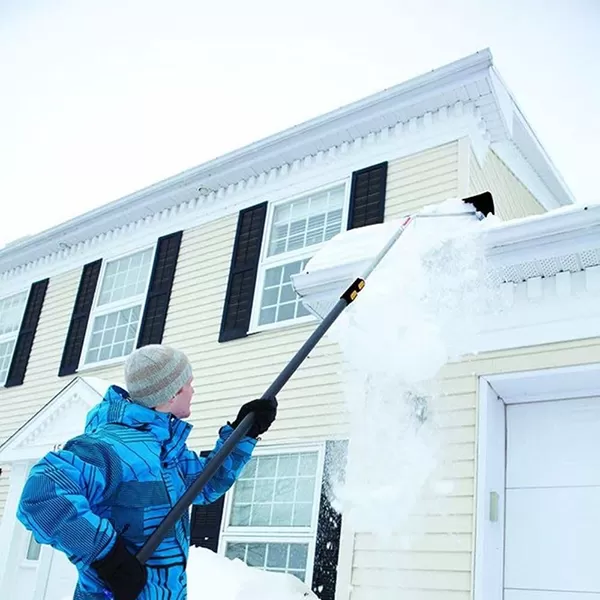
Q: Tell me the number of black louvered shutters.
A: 7